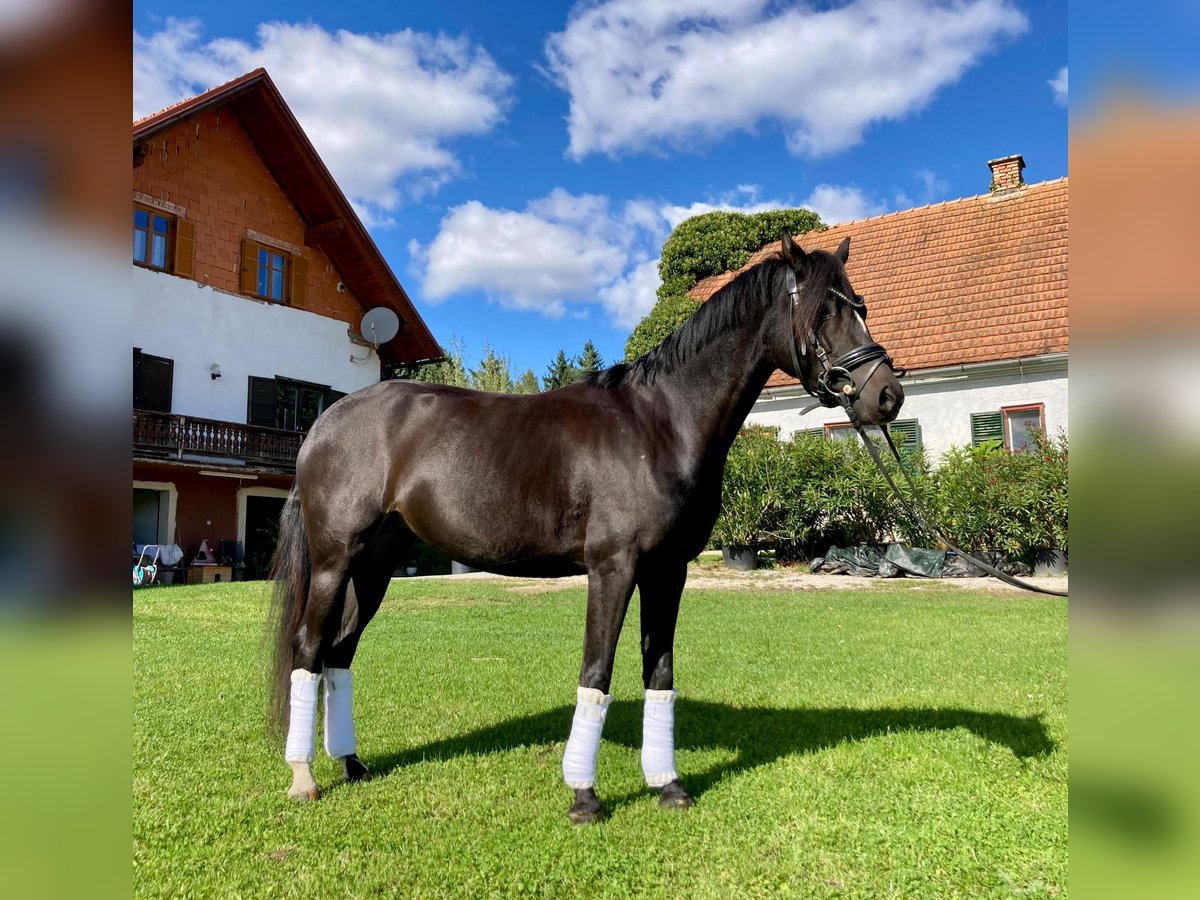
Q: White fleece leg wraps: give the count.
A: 4